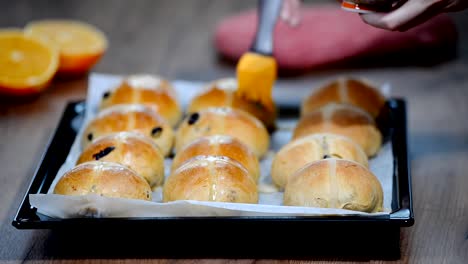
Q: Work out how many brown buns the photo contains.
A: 12